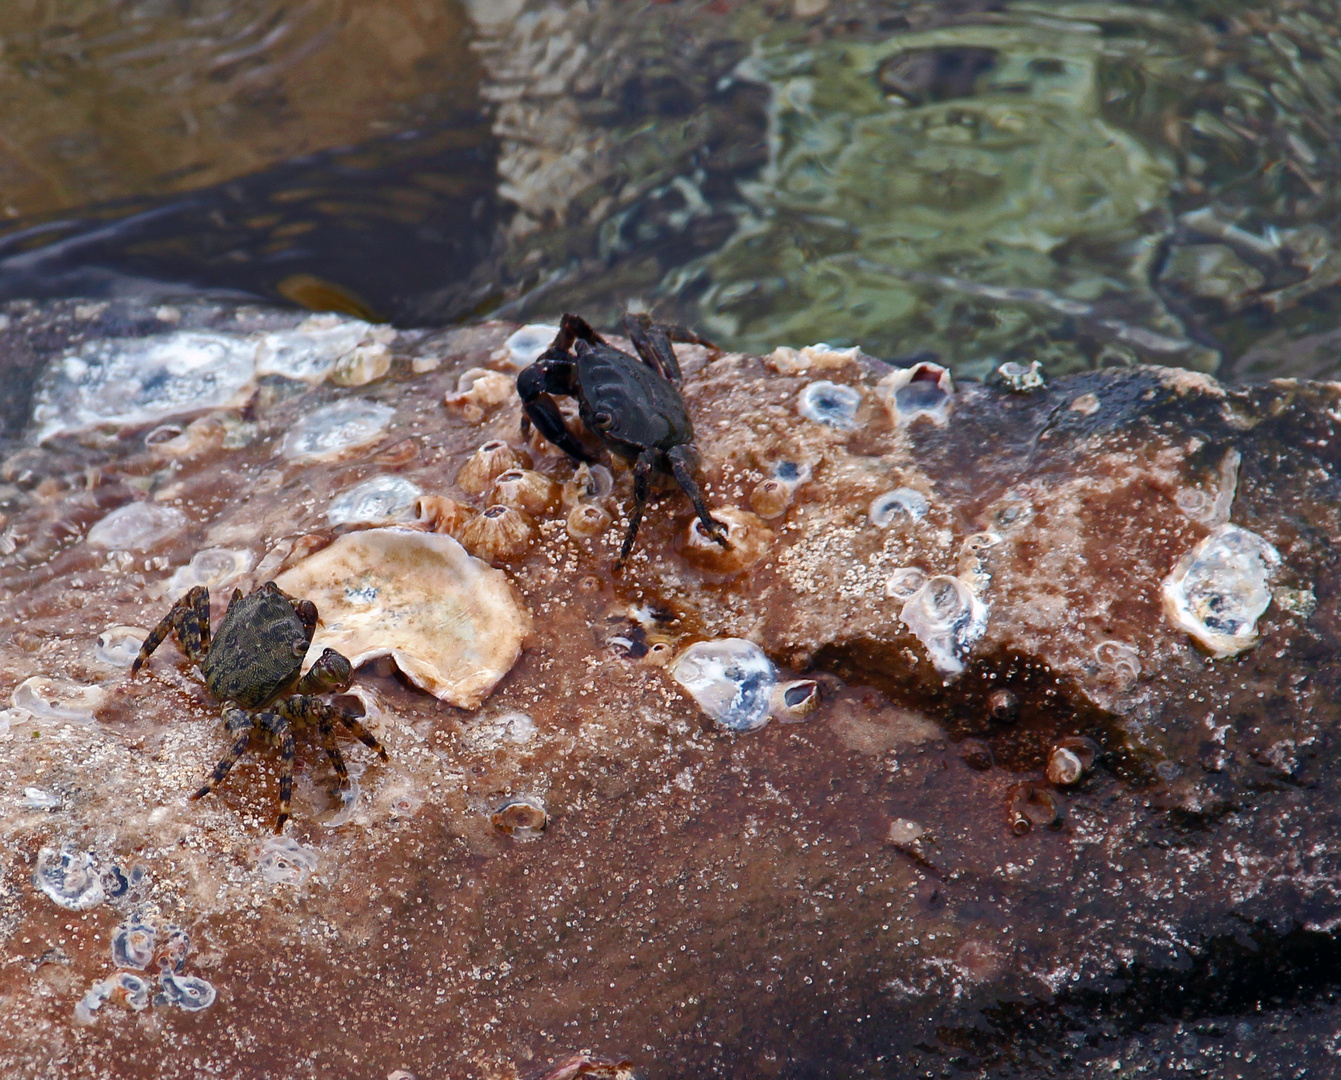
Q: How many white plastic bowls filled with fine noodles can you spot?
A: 0